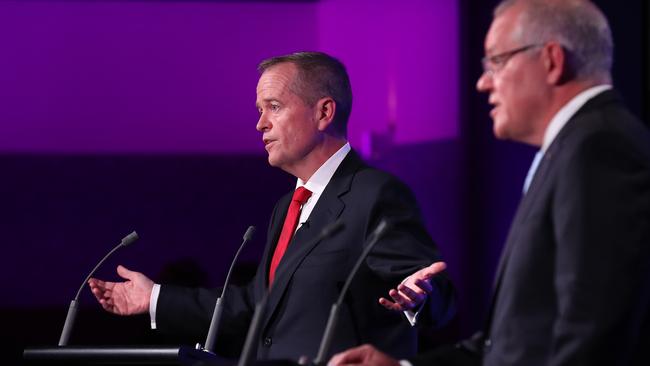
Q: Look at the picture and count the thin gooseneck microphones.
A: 4